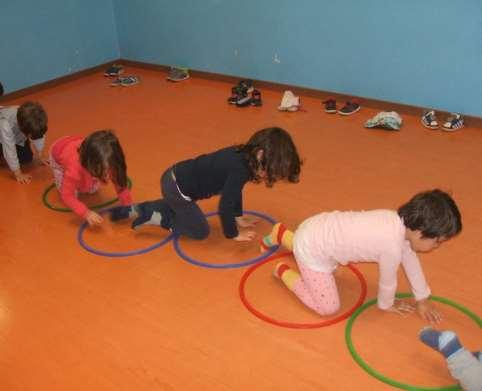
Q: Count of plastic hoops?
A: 5